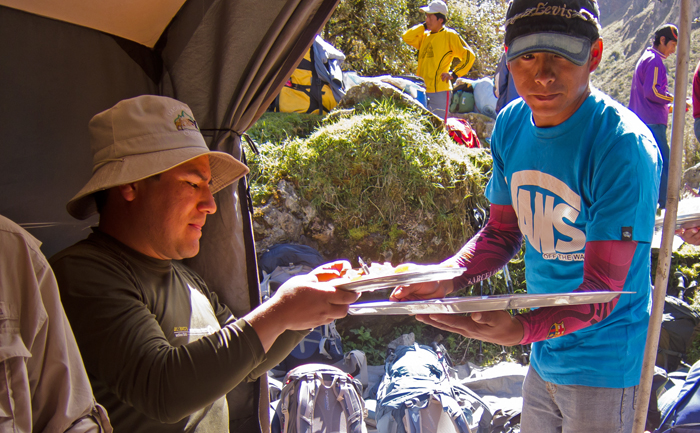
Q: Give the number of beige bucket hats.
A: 1